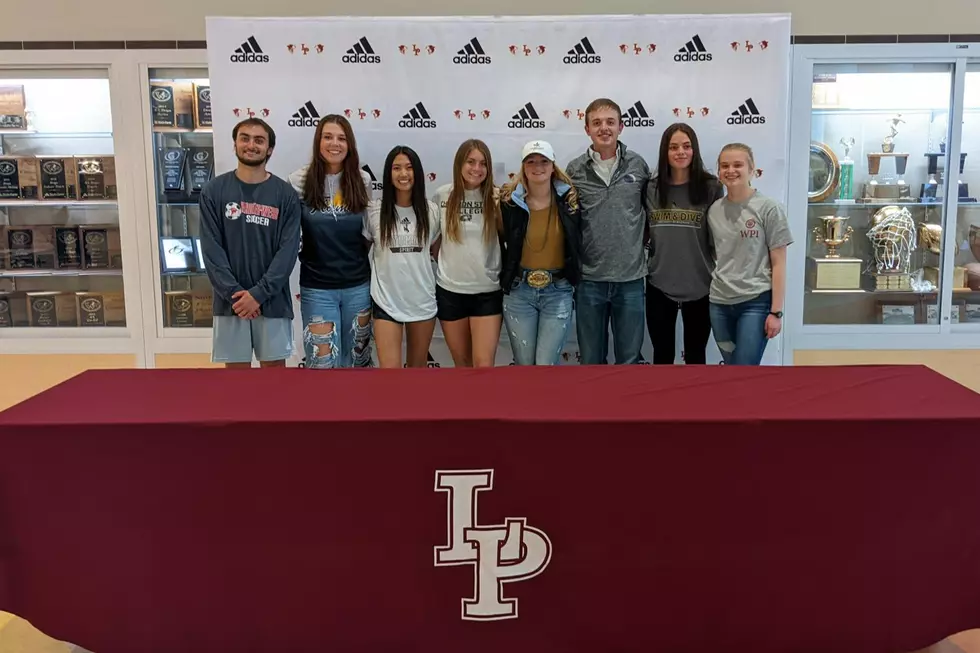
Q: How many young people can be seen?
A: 8